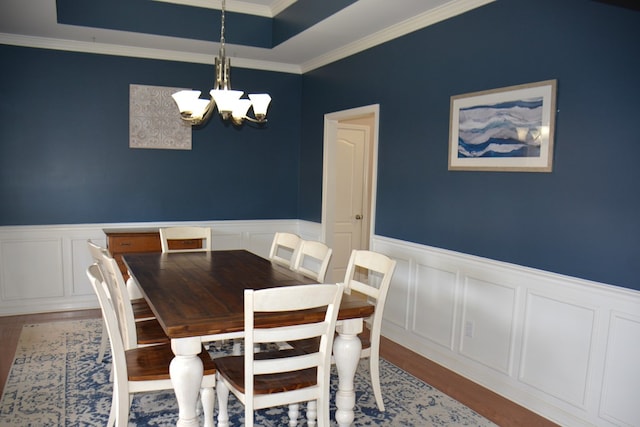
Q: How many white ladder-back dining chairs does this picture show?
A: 8